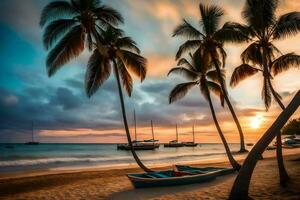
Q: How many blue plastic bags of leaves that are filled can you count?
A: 0